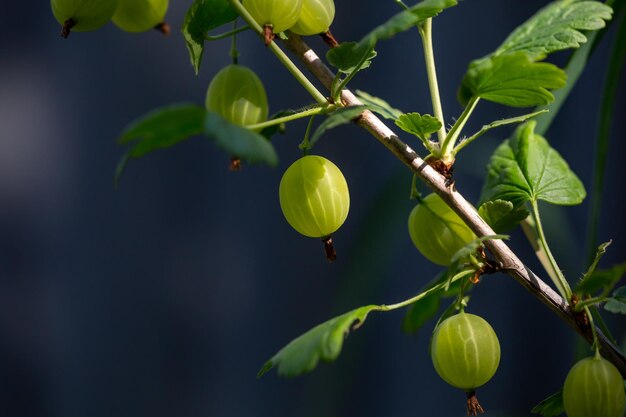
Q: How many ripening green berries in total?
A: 9